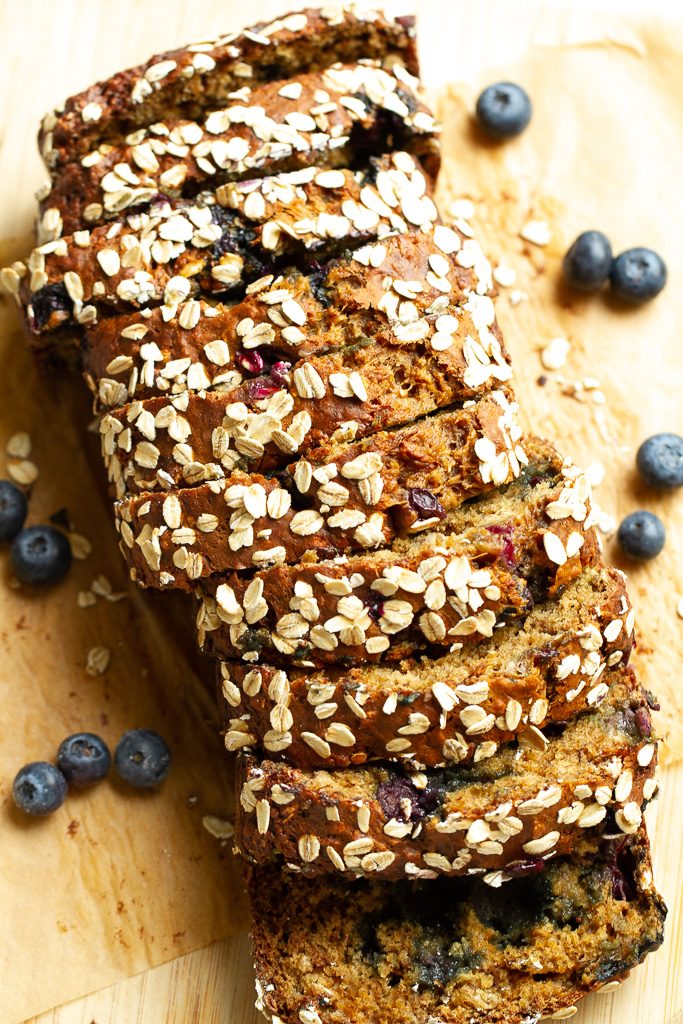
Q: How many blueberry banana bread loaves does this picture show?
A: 1